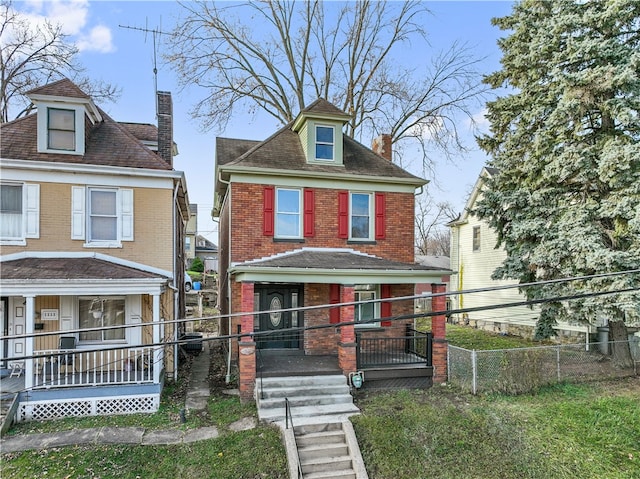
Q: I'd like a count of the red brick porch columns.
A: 3